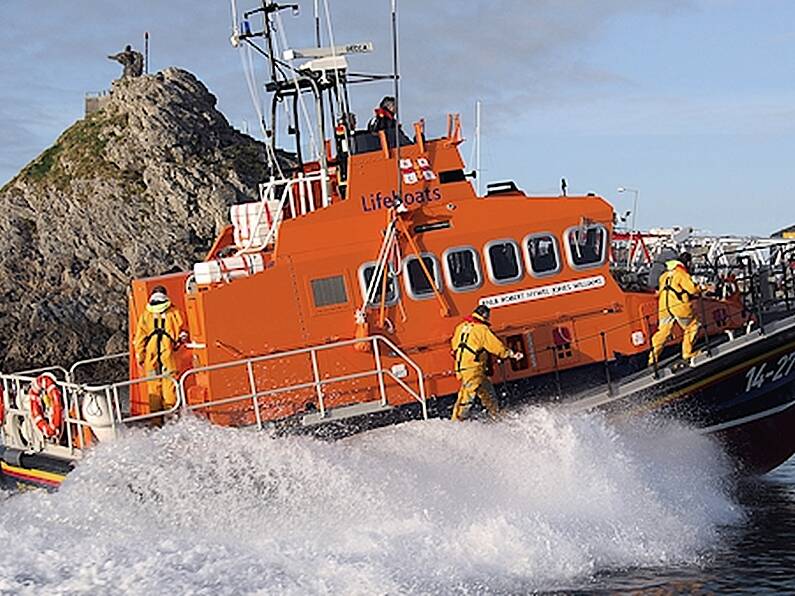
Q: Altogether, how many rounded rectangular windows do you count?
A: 6